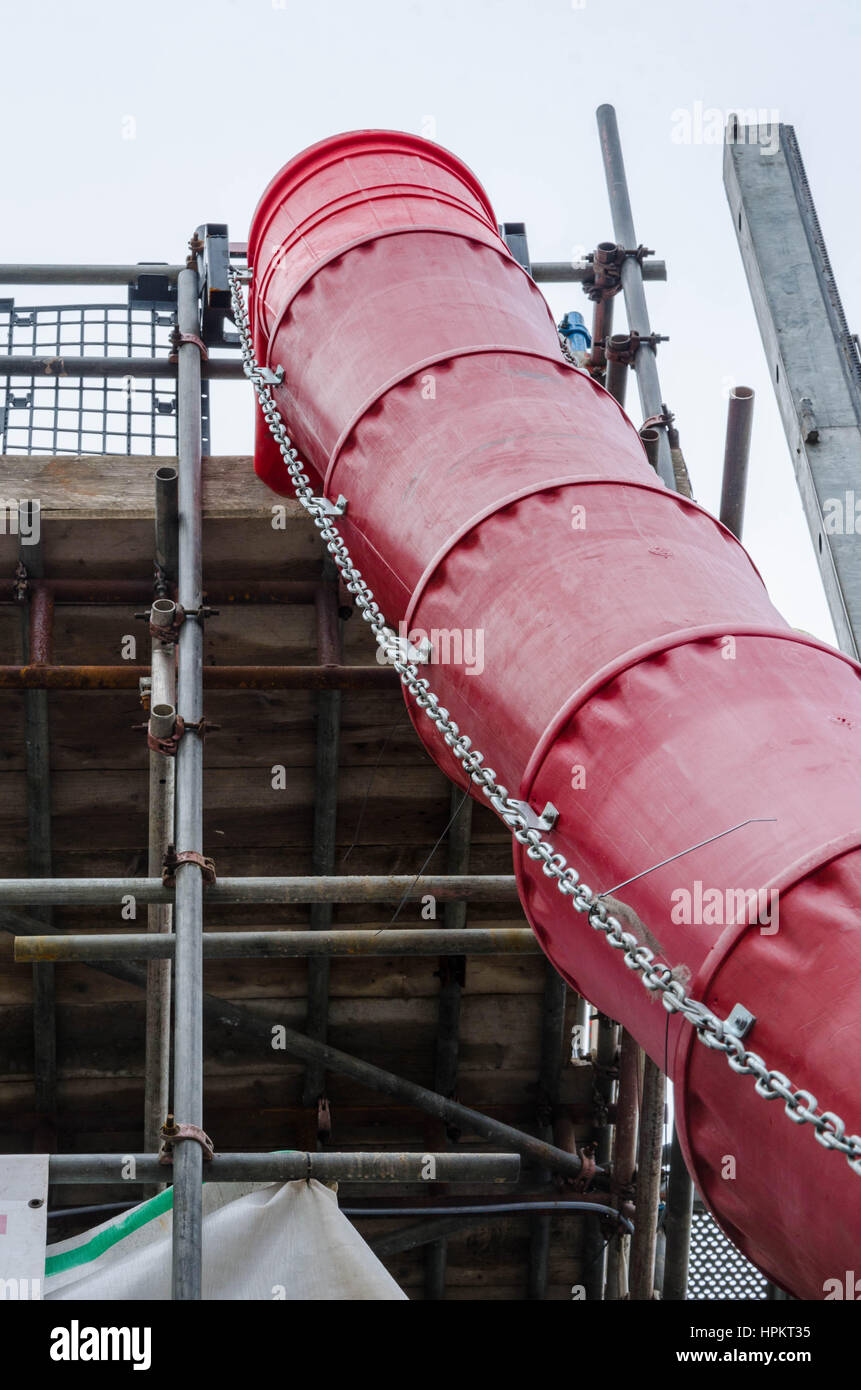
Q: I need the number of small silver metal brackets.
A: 5